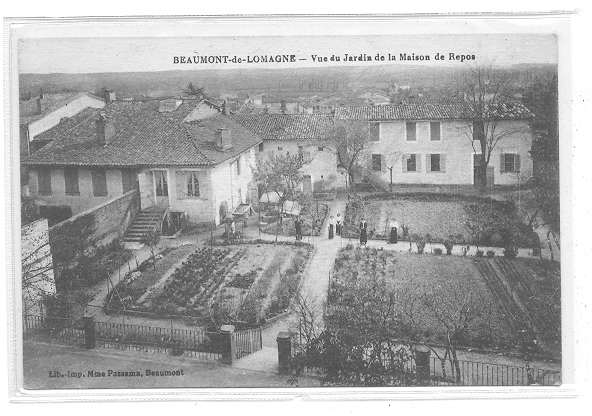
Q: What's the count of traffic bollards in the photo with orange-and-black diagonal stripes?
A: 0